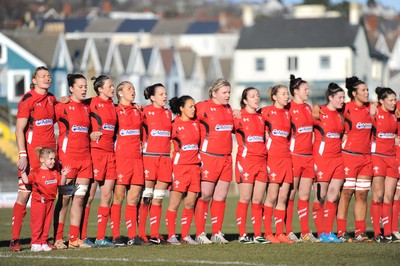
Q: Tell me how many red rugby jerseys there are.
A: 14